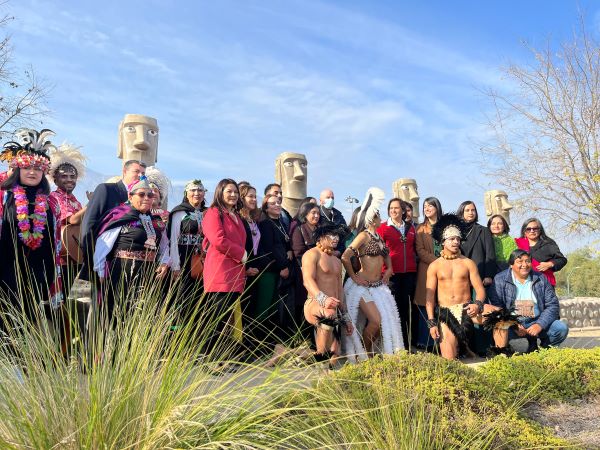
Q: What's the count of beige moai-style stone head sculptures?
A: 4